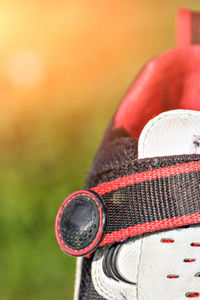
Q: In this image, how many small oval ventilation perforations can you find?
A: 6